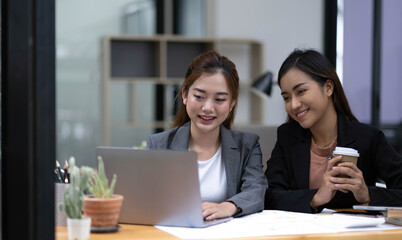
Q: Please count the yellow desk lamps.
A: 0